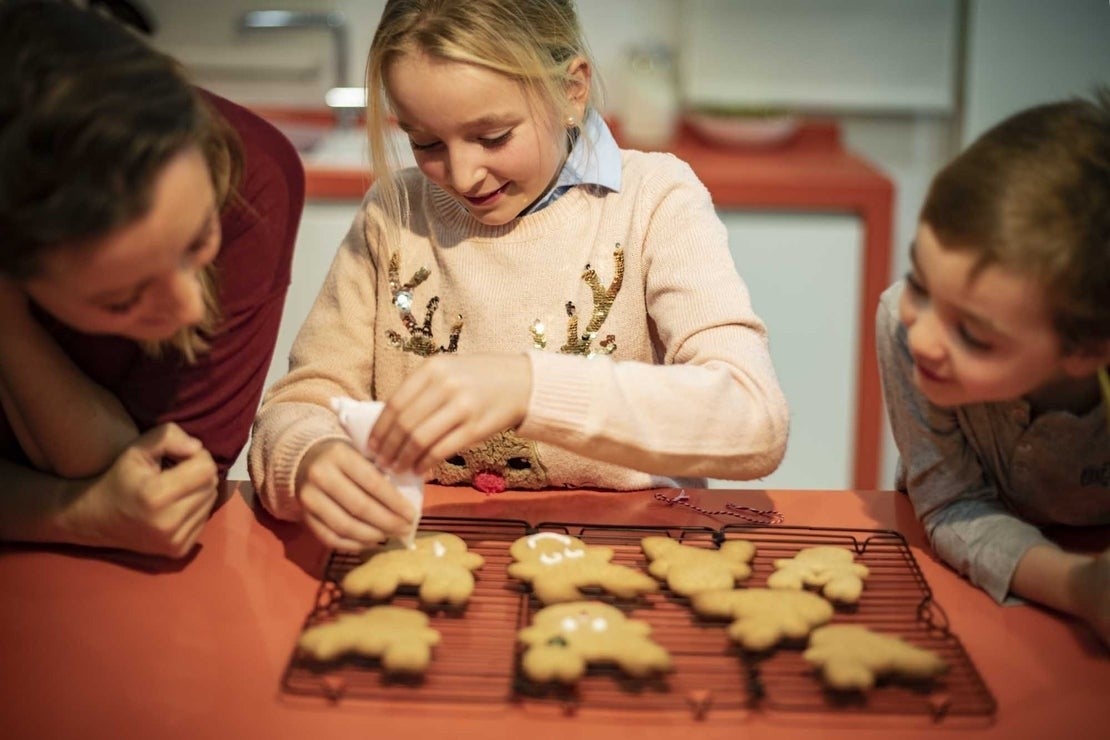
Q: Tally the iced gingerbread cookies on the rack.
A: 3